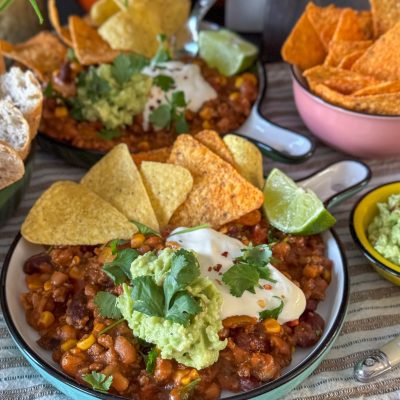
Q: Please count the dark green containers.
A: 2